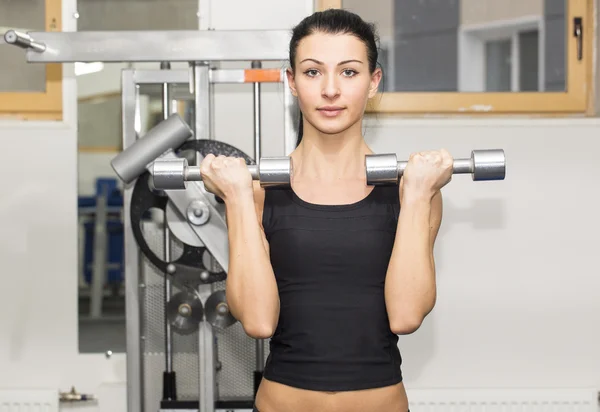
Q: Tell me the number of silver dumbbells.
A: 2